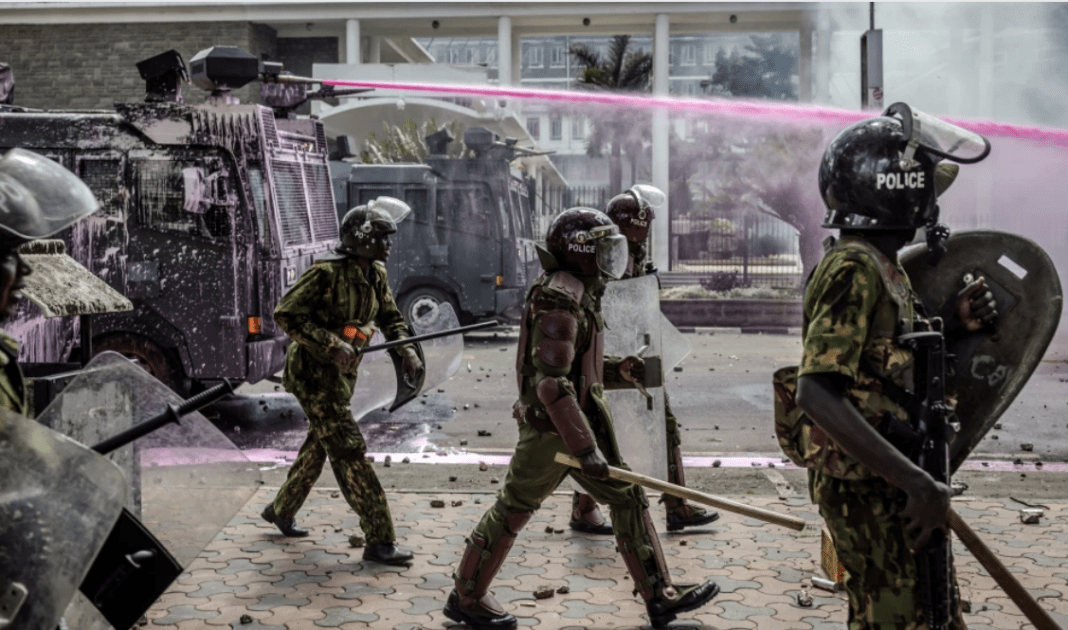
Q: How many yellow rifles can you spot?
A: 0